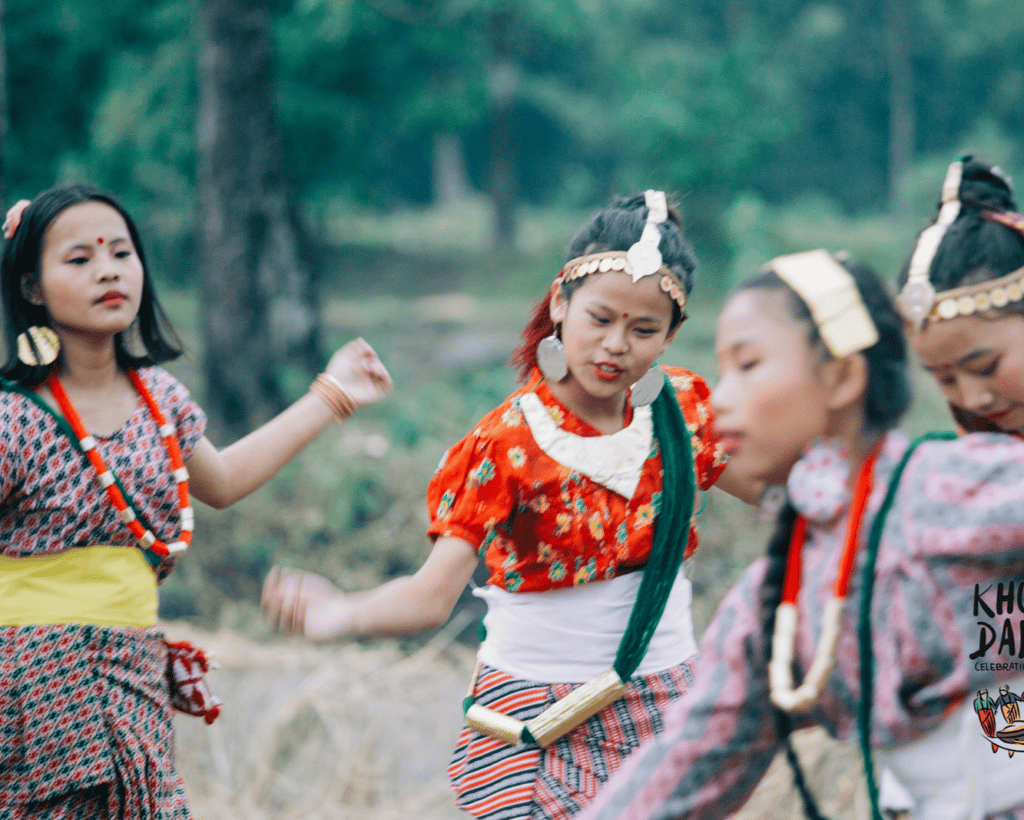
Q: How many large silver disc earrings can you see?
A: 2